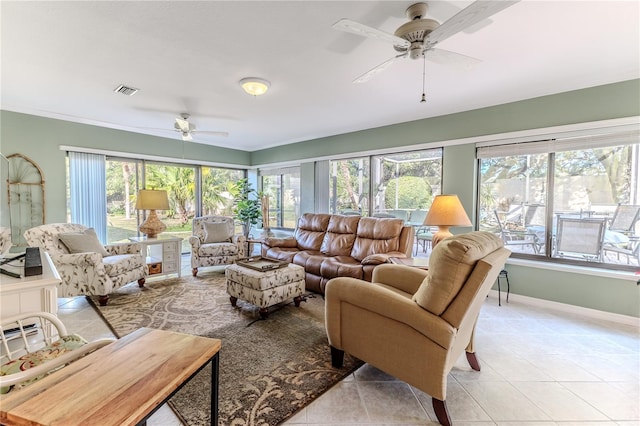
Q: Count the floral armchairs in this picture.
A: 2